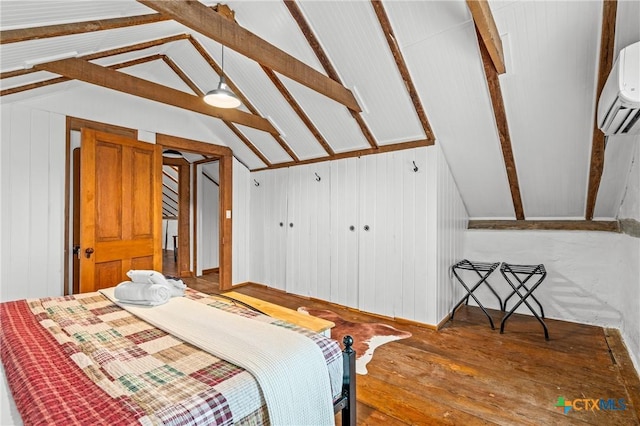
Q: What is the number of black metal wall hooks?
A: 3